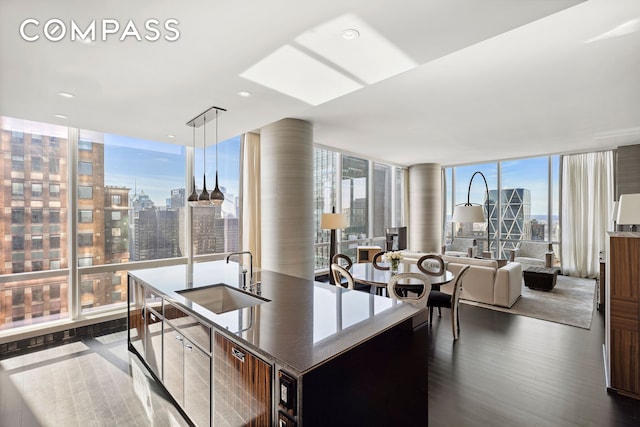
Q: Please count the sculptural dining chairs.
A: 6